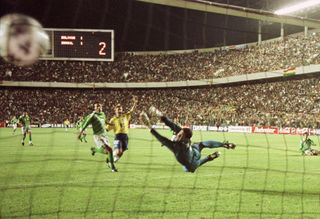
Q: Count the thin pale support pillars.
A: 3